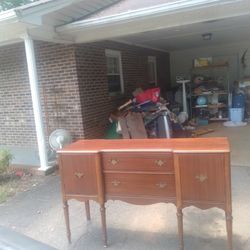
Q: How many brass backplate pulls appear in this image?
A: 6